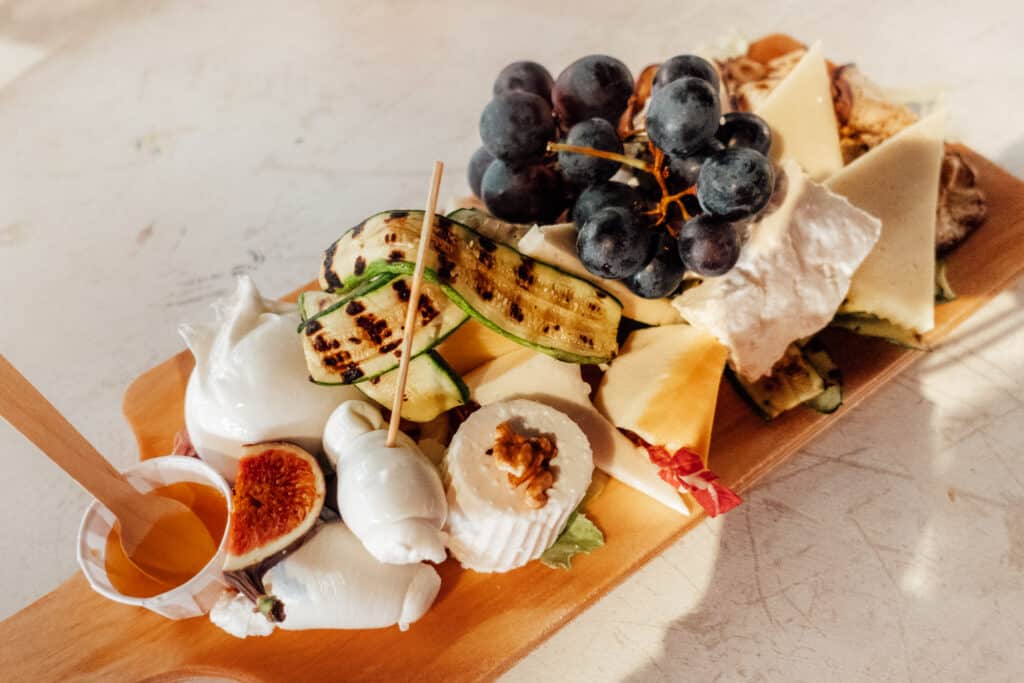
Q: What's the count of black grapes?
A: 15